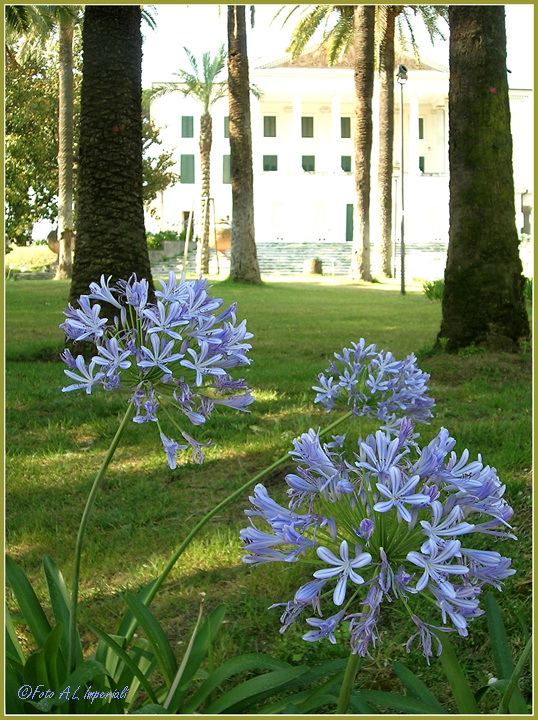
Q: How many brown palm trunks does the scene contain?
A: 7